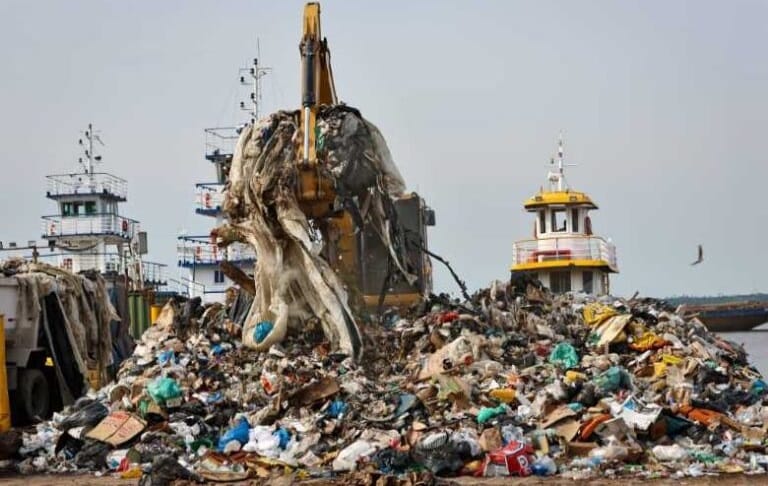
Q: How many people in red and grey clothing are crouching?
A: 0